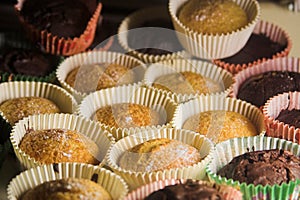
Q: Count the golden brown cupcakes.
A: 9